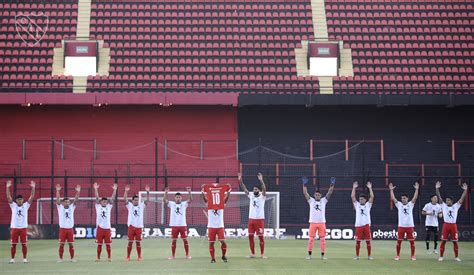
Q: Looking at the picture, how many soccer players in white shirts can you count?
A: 12